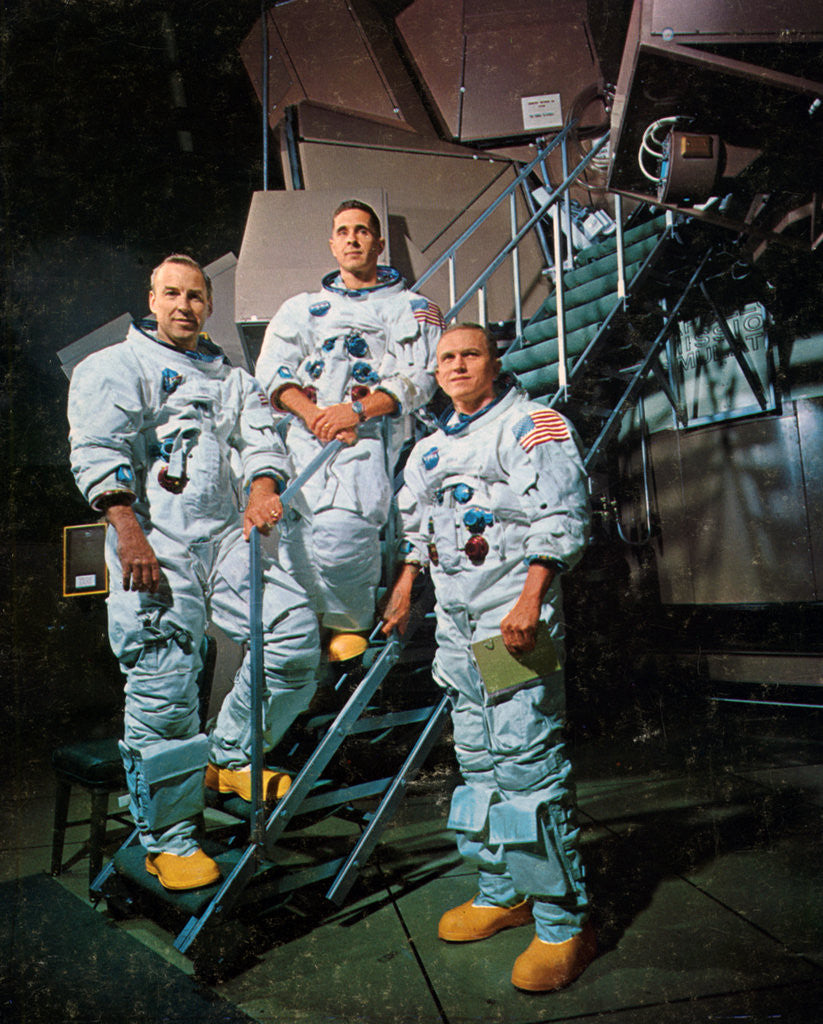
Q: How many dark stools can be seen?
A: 1